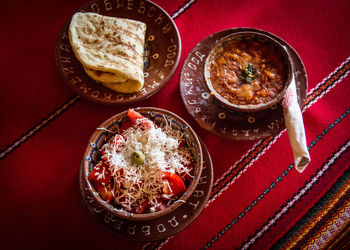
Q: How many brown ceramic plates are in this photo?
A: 3